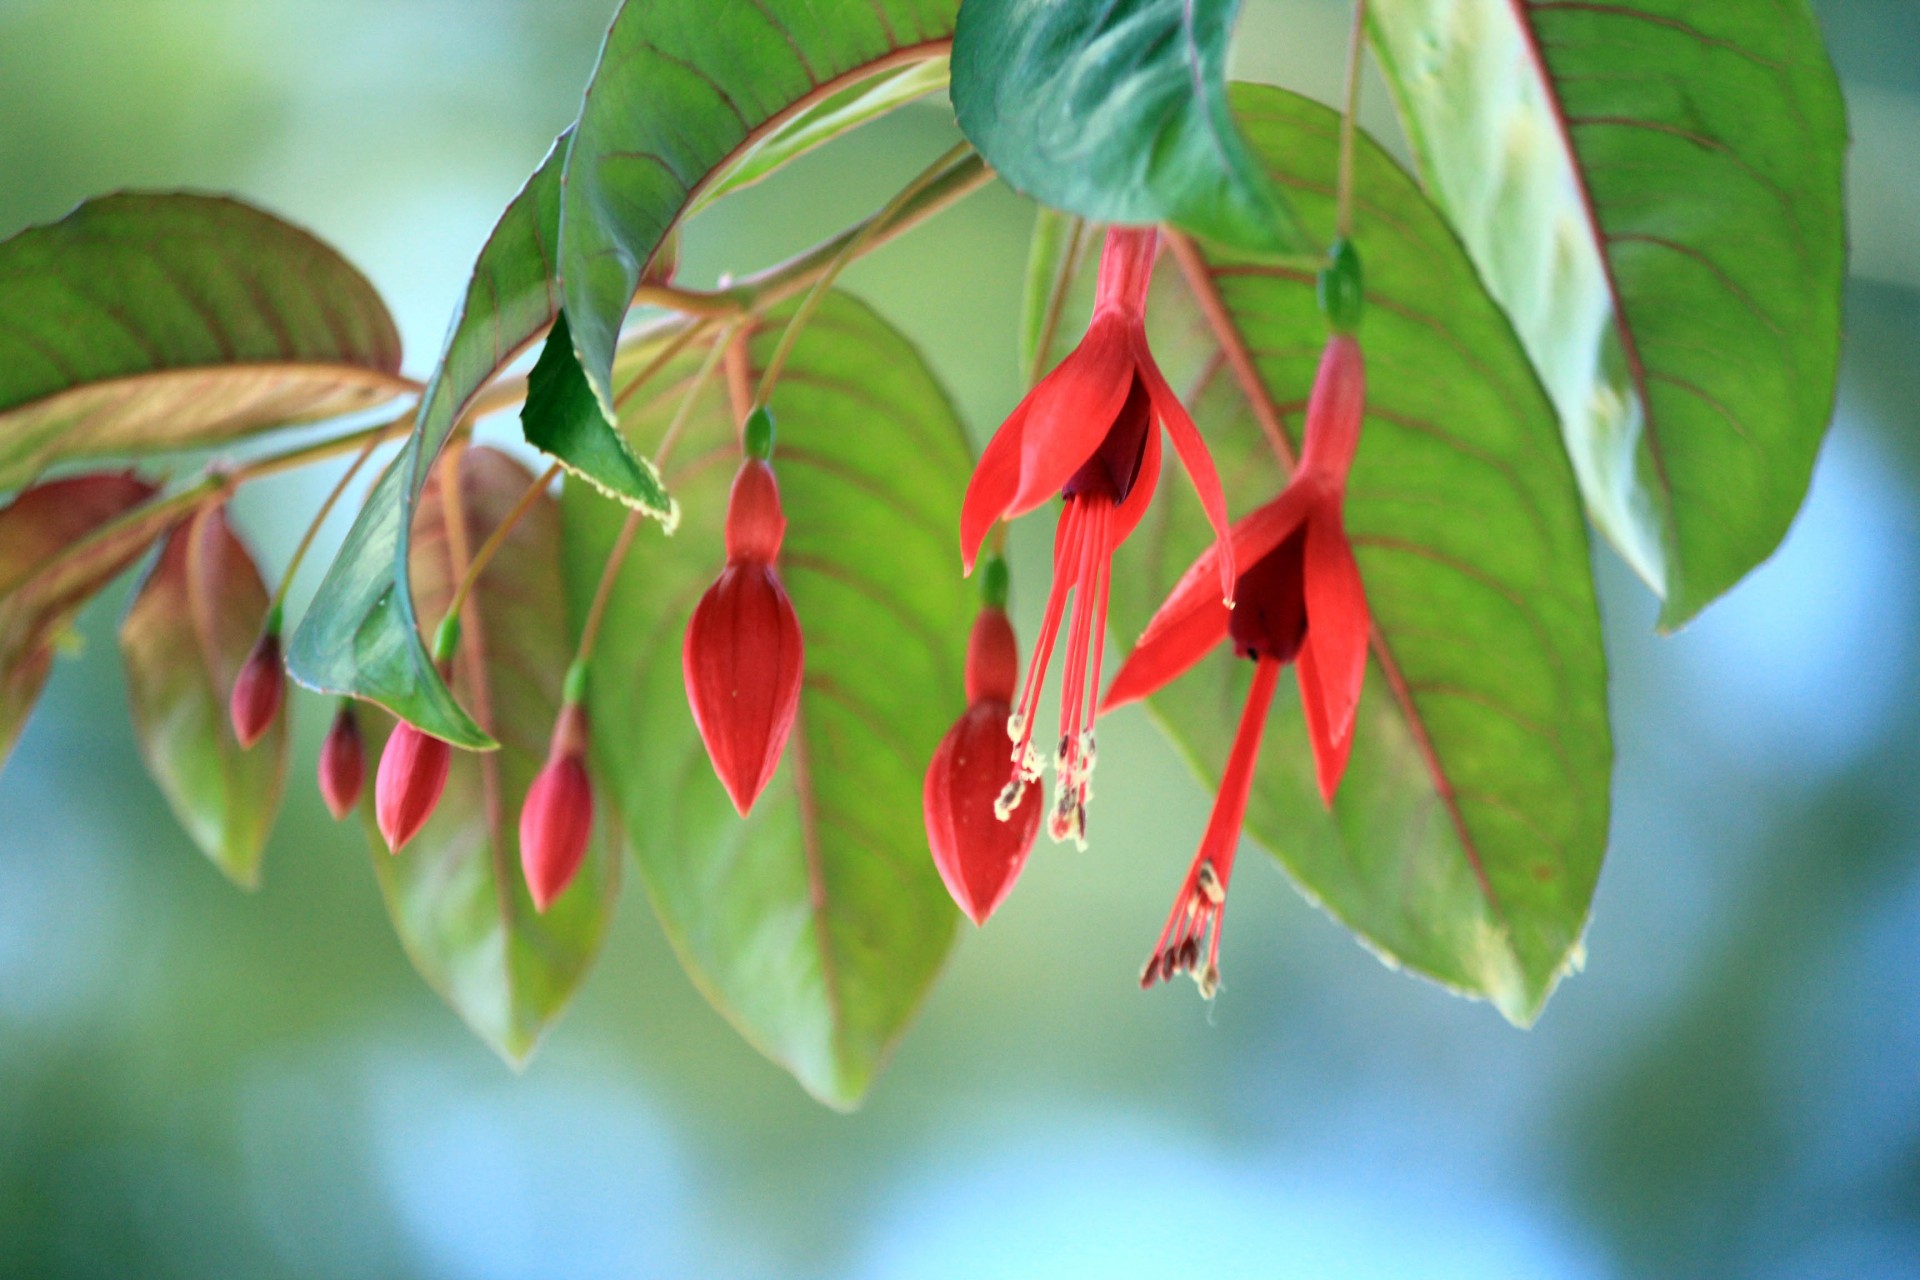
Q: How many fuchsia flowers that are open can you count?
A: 2